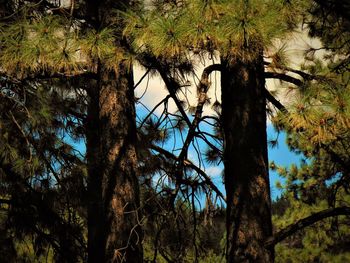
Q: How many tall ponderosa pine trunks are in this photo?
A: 2